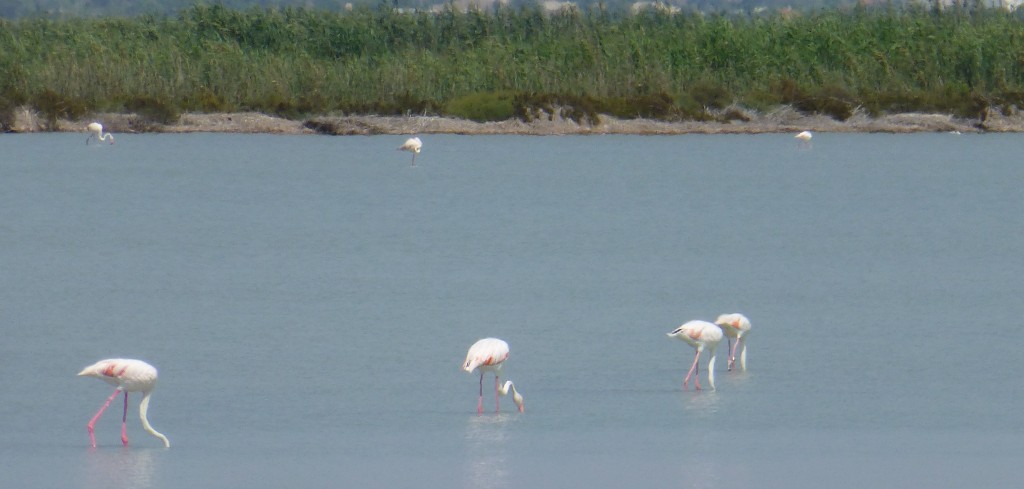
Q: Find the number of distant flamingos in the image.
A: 3